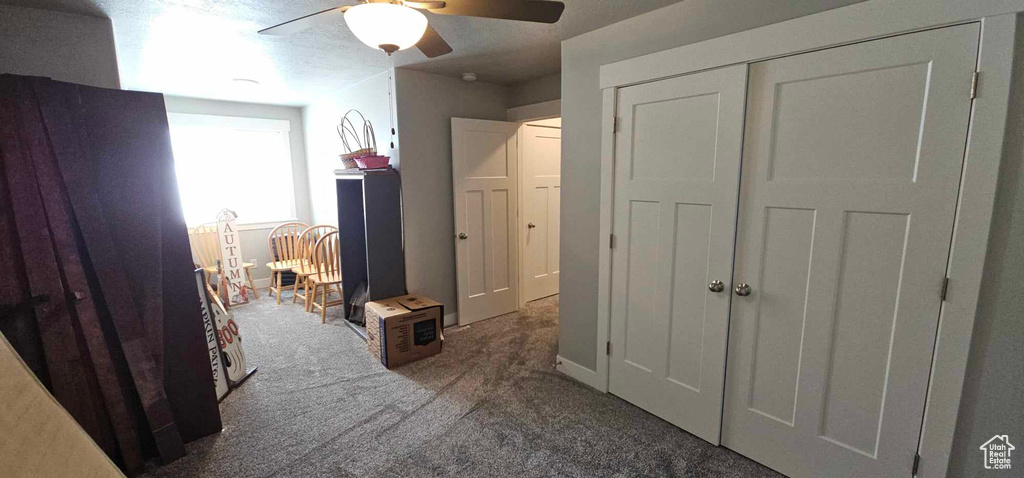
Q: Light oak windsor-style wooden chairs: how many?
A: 4